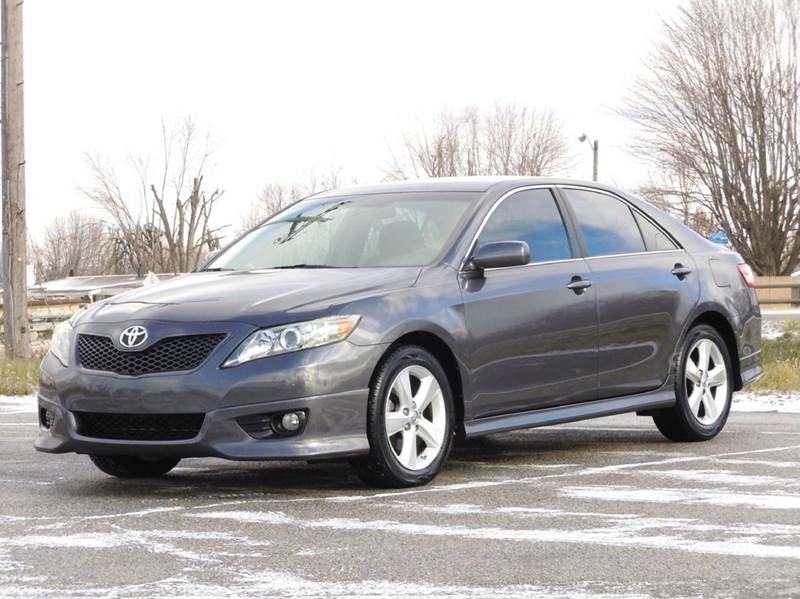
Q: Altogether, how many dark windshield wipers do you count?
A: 2